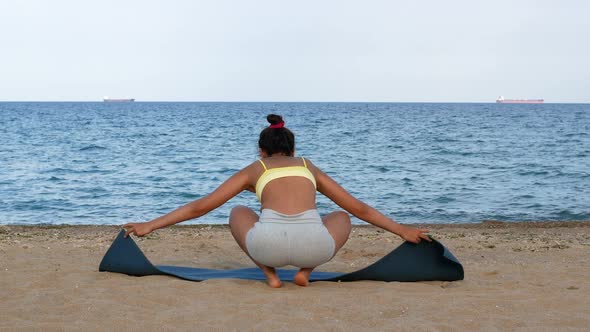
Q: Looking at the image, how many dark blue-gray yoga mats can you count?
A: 1